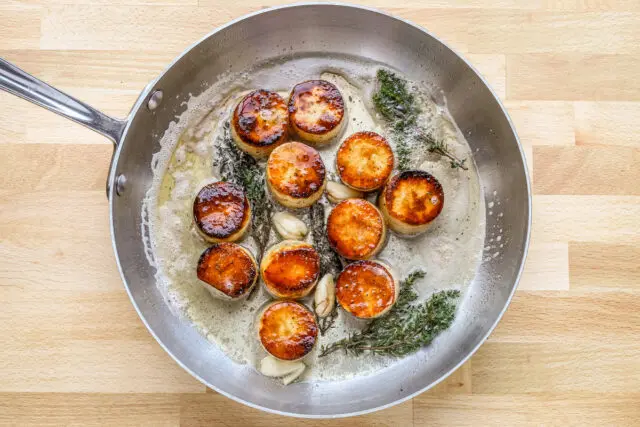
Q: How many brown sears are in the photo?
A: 11